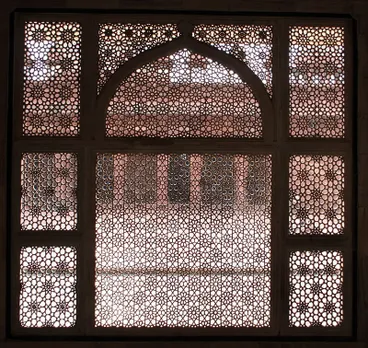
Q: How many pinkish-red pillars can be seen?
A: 4